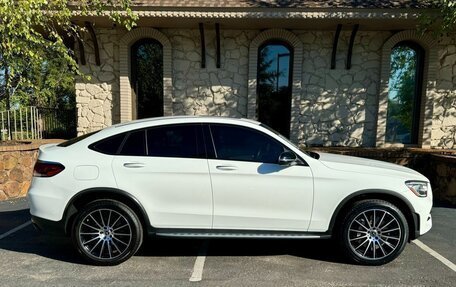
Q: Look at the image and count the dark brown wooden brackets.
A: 6